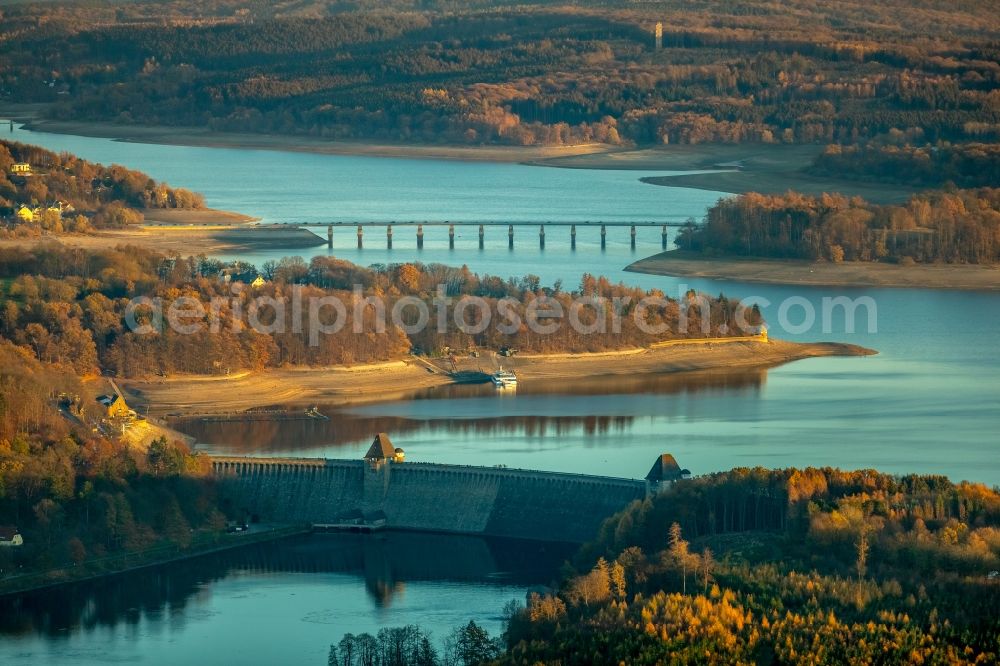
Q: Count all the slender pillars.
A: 12